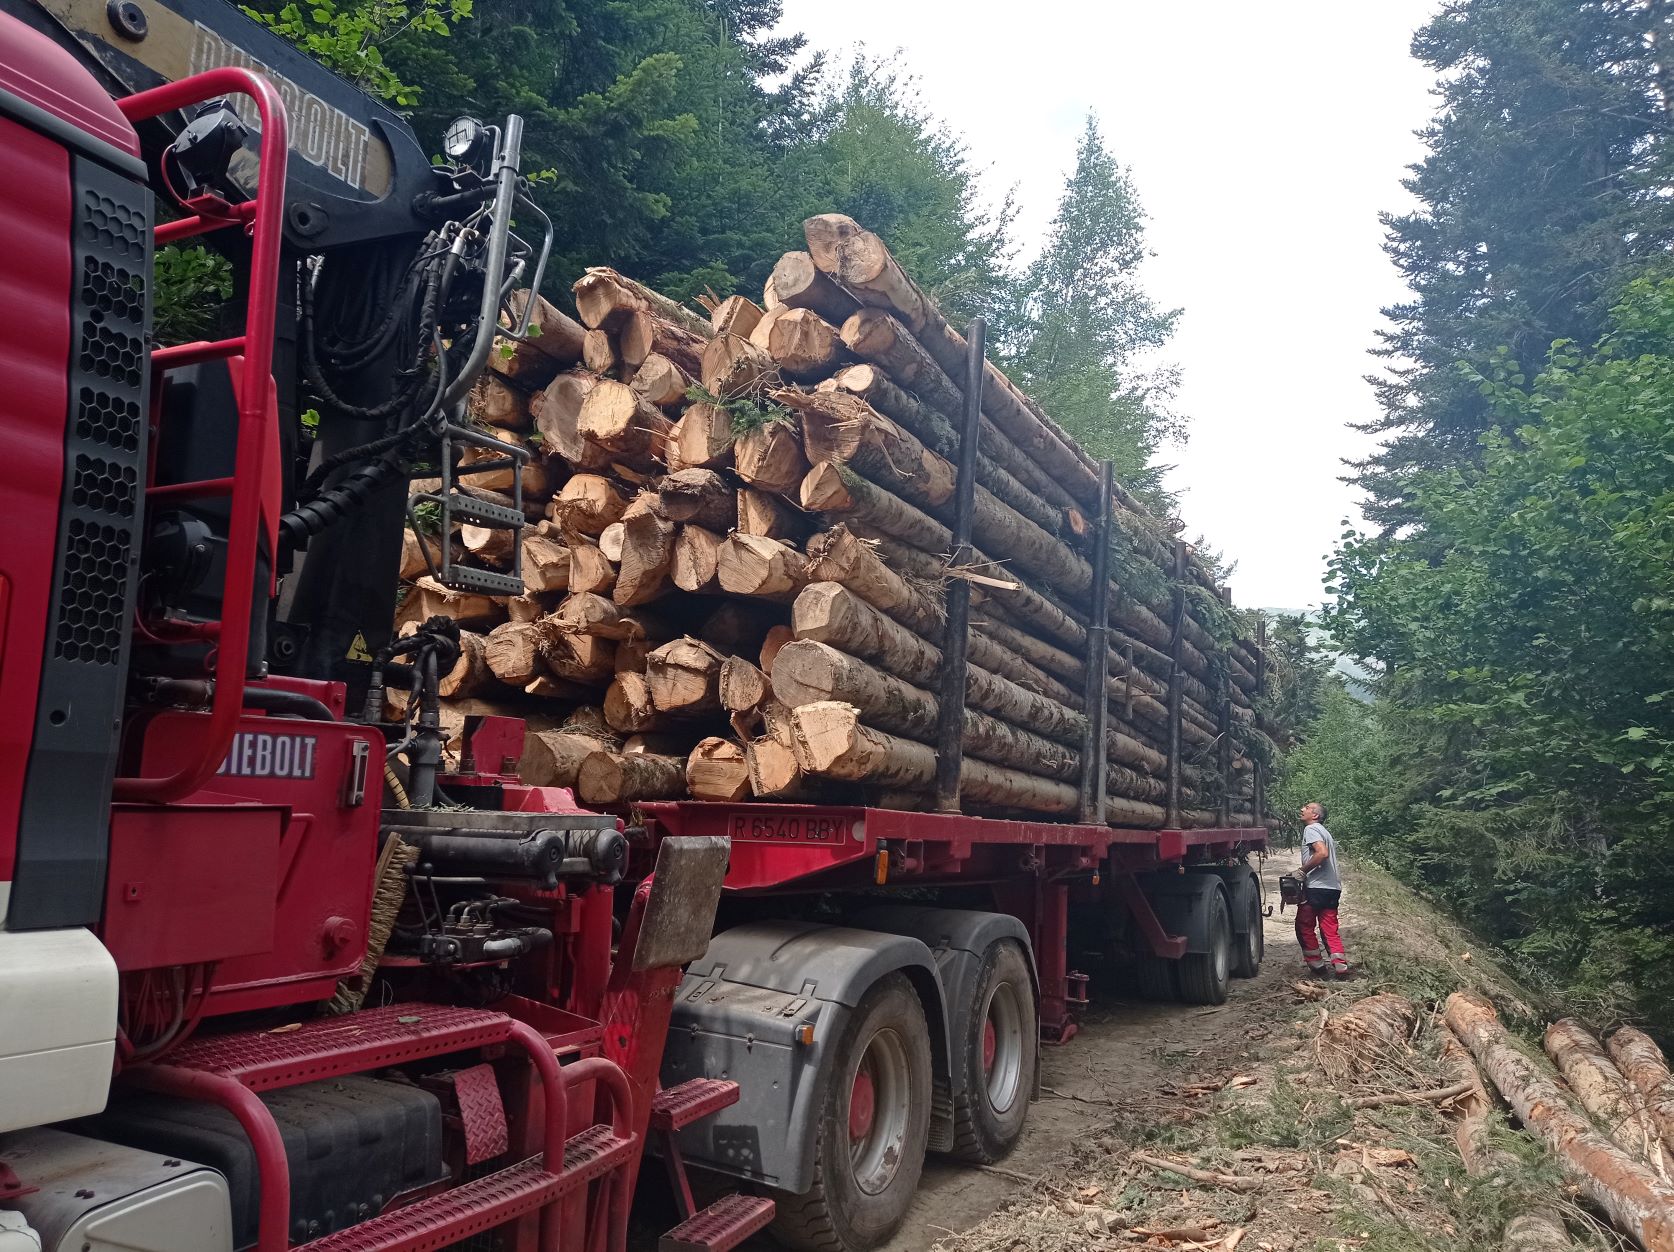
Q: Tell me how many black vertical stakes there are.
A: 5